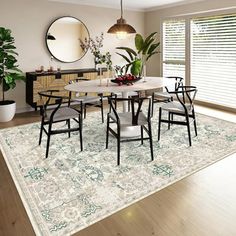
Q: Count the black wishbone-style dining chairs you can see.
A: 6